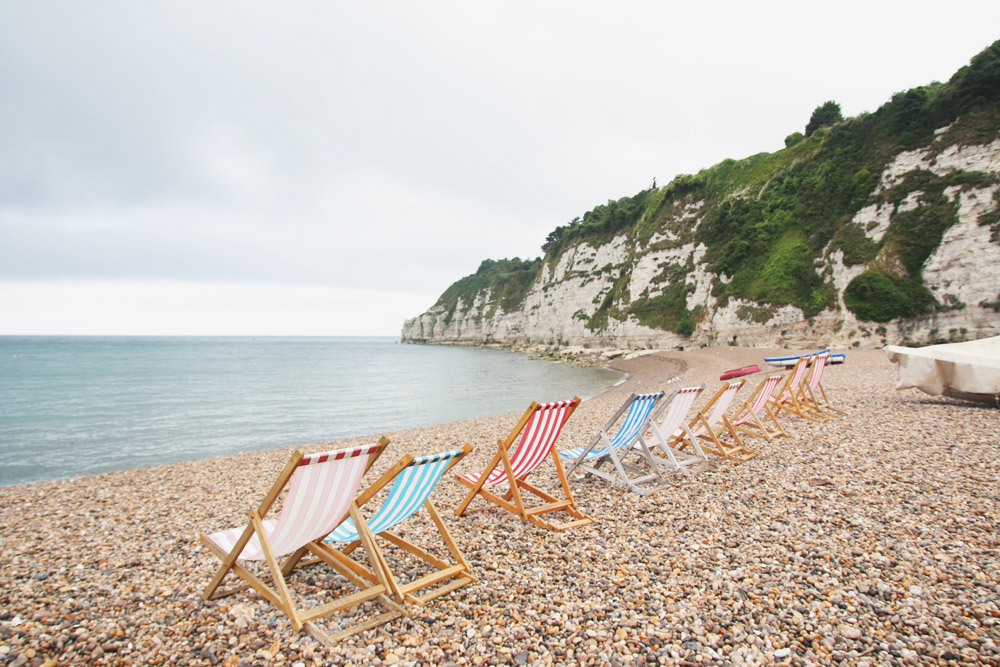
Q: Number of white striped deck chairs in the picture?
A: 9